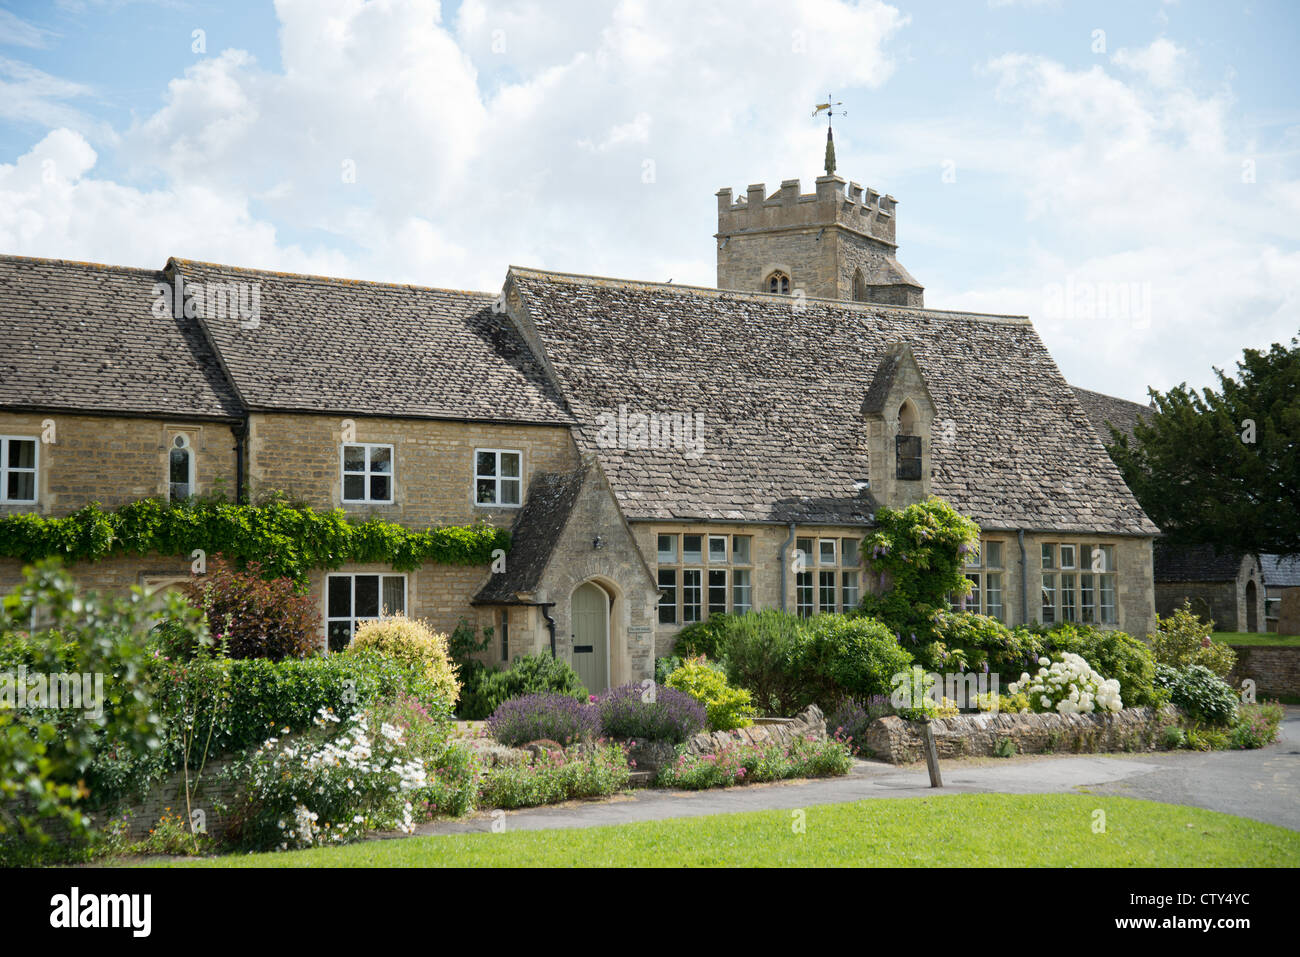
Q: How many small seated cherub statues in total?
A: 0